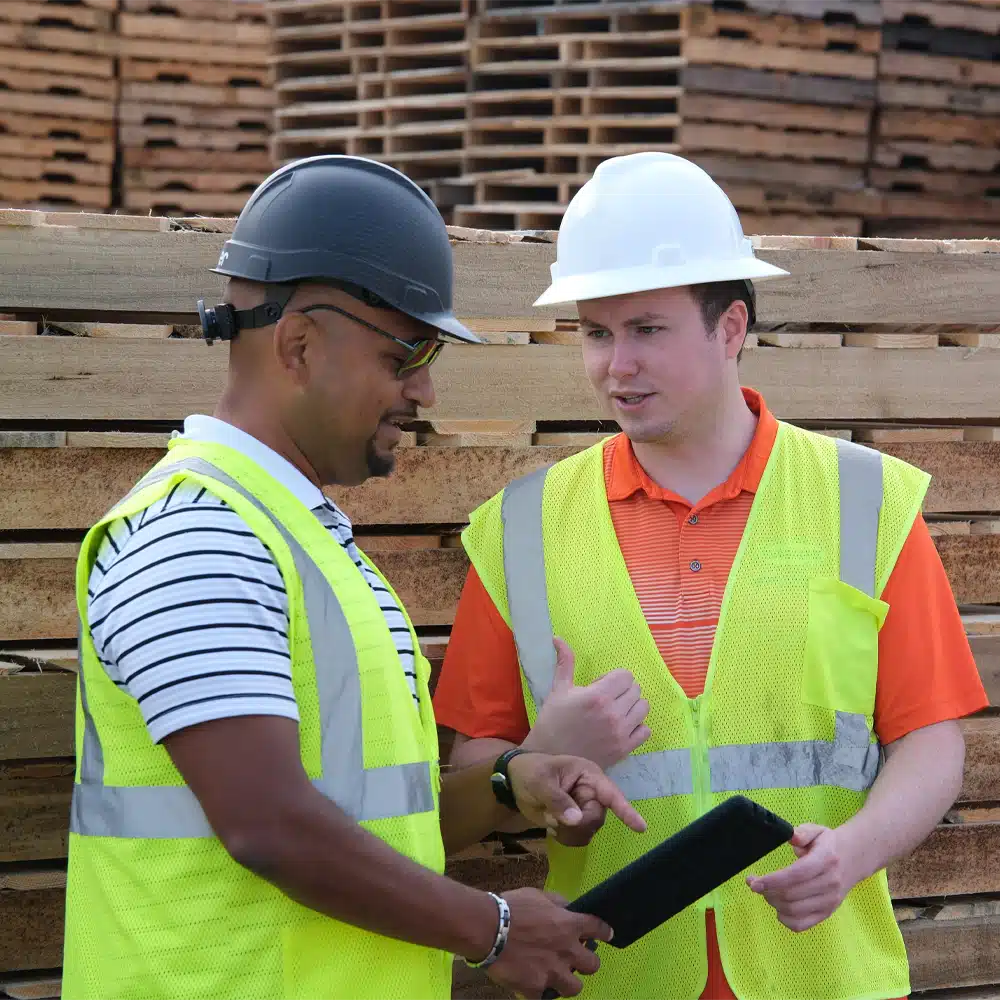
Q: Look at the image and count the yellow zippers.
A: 1